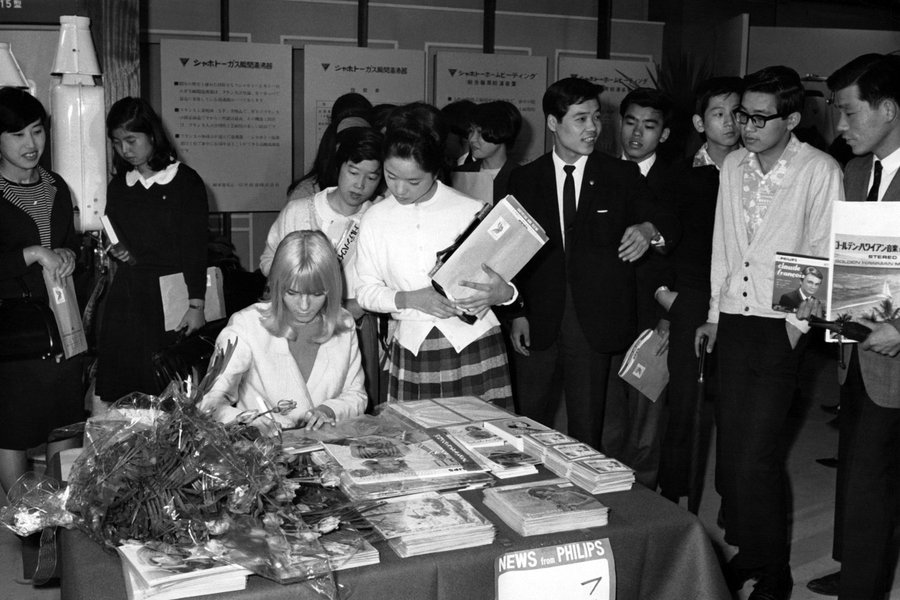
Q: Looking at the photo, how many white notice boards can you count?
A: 4